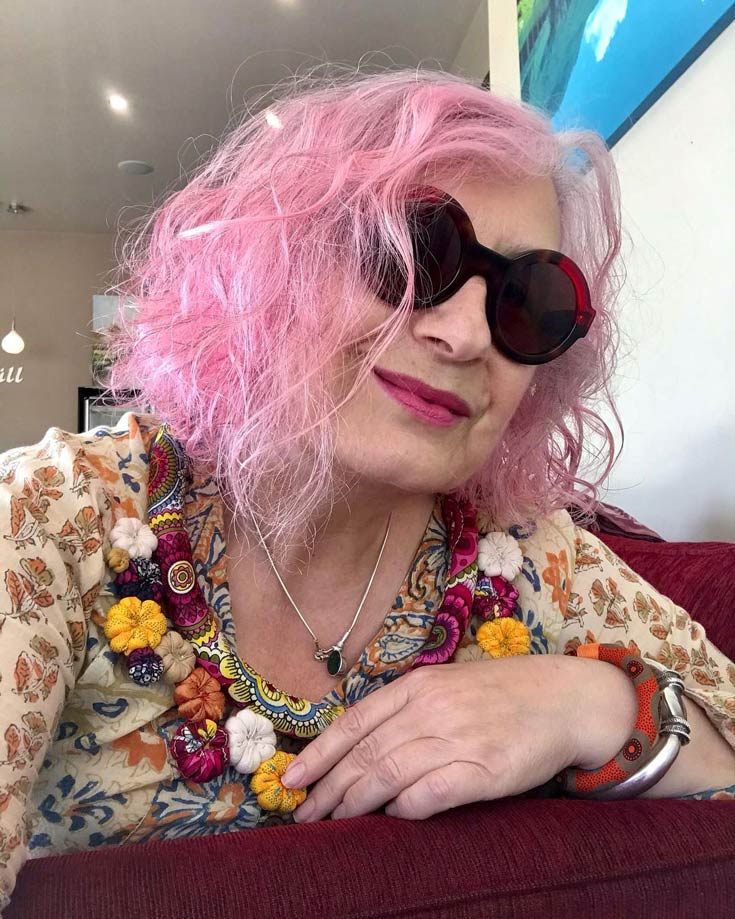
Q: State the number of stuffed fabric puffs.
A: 14